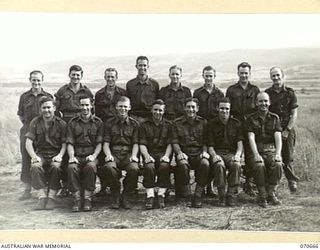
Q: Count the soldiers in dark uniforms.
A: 15